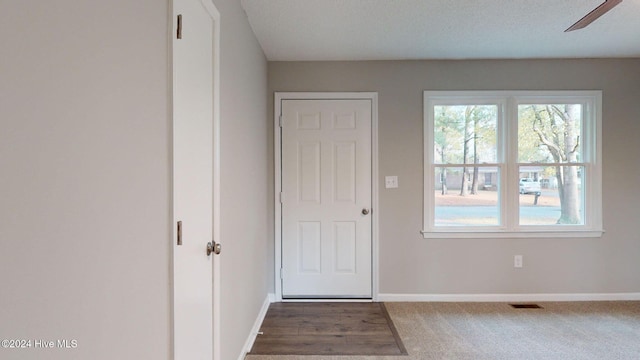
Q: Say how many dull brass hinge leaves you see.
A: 2